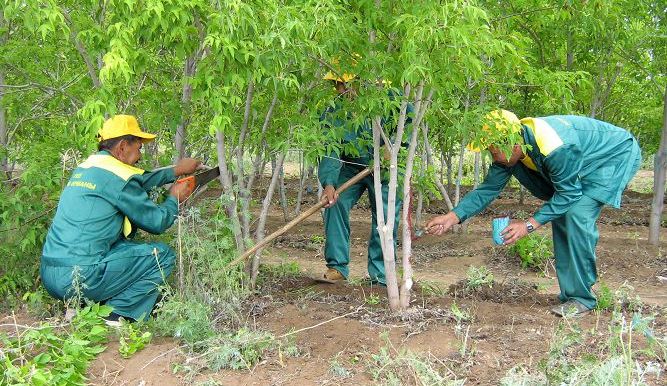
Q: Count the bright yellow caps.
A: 3